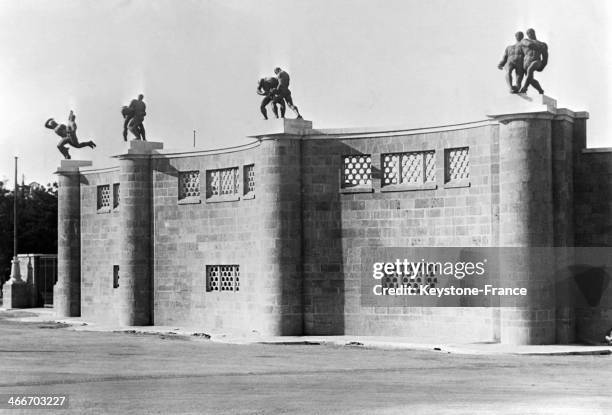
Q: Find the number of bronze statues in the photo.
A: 4